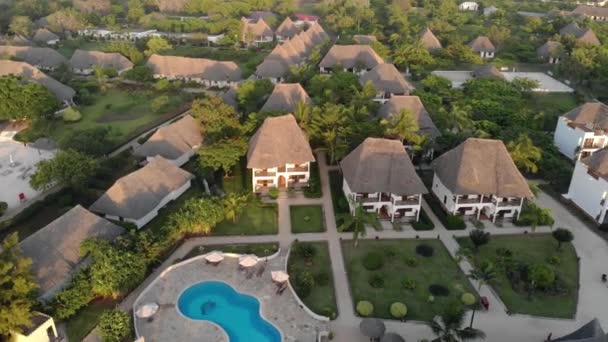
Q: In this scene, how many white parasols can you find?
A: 4